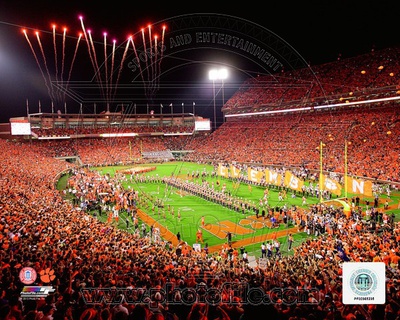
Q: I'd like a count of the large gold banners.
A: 7